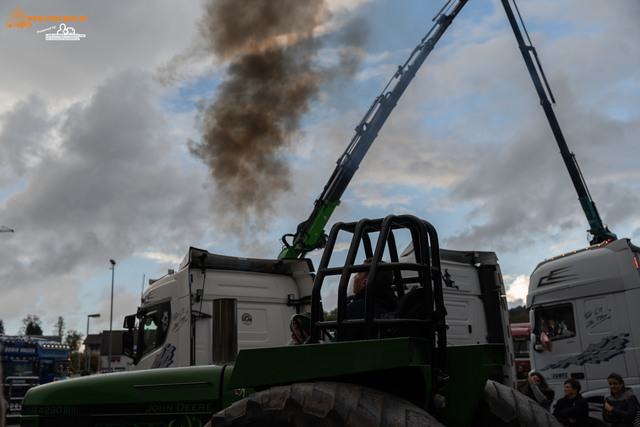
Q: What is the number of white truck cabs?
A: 3